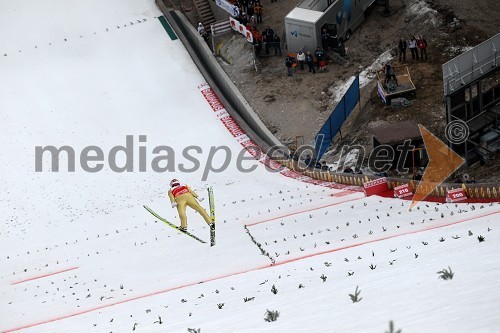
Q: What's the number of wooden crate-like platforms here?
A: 1